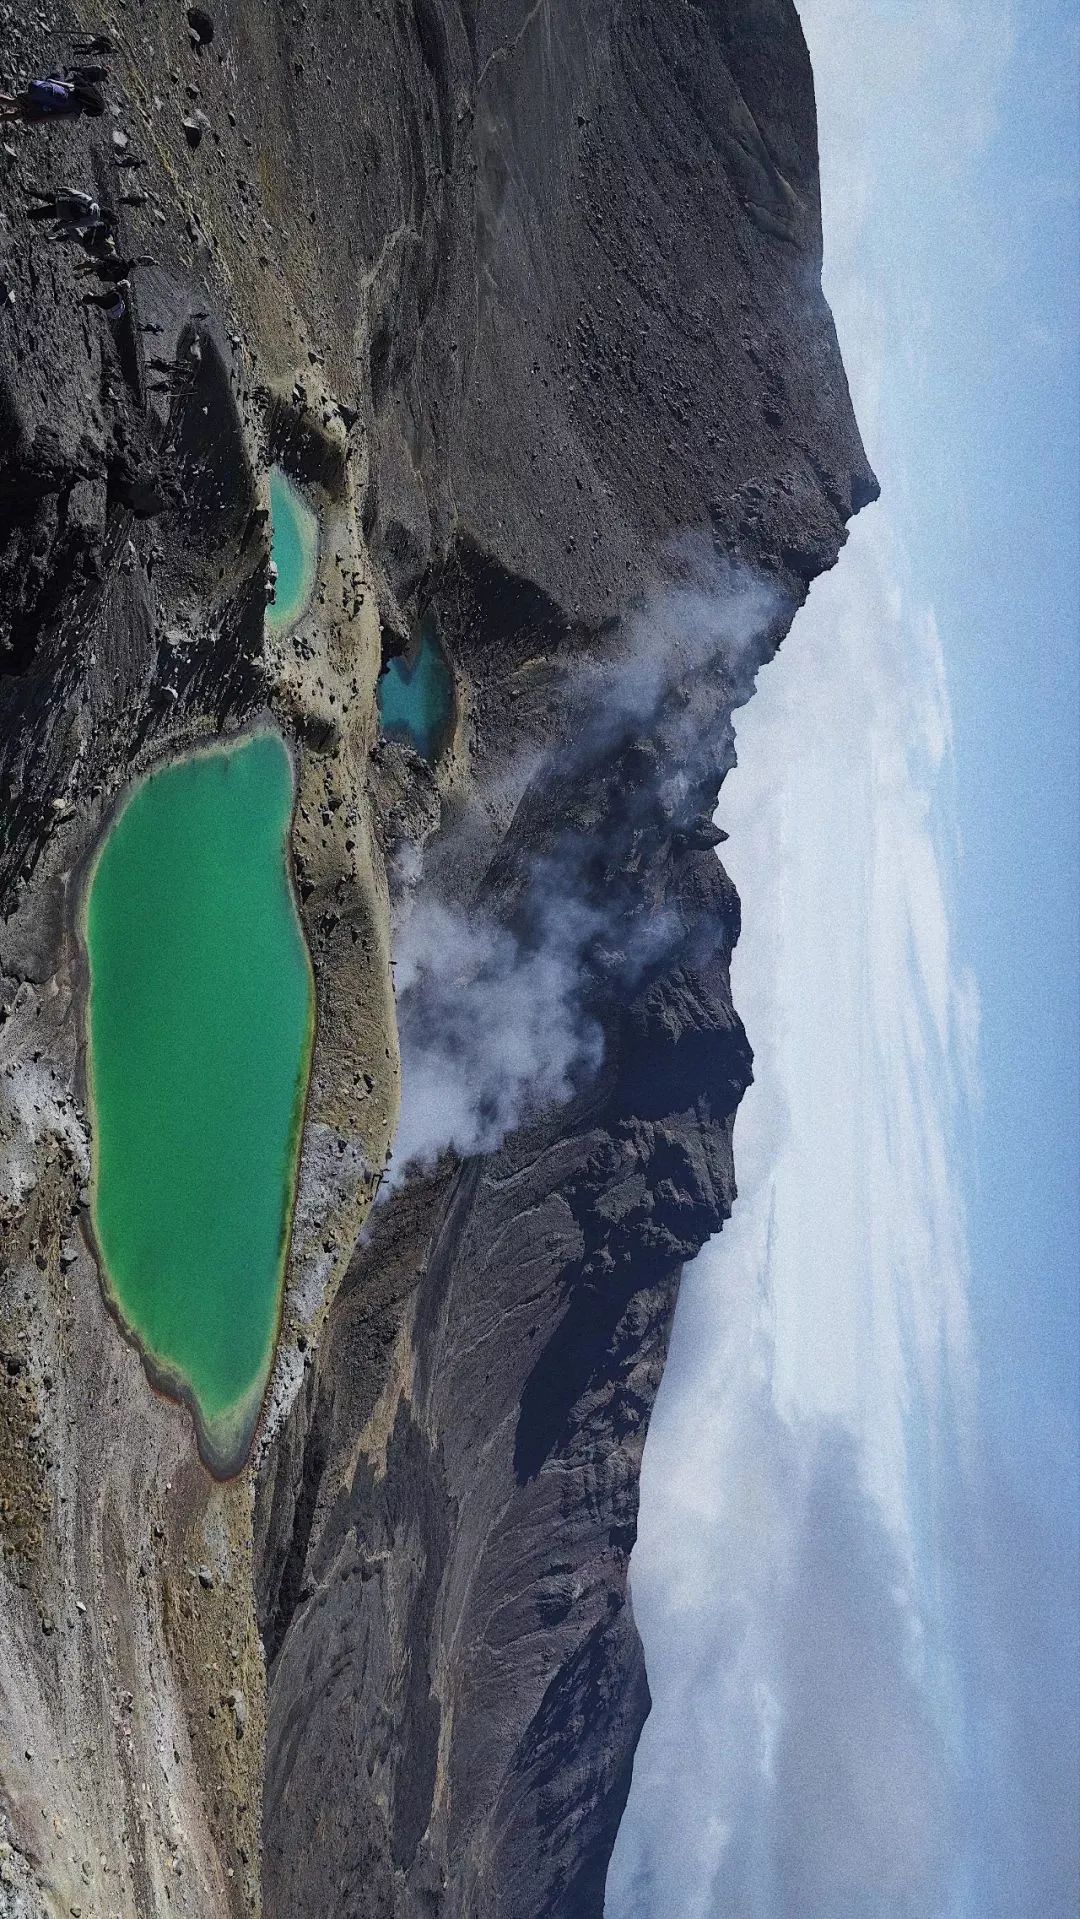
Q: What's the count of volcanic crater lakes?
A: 3